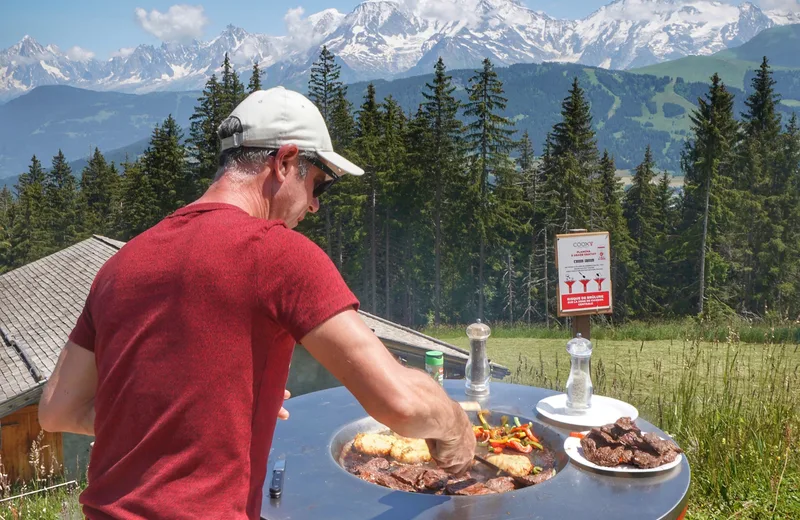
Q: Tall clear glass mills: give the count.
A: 2